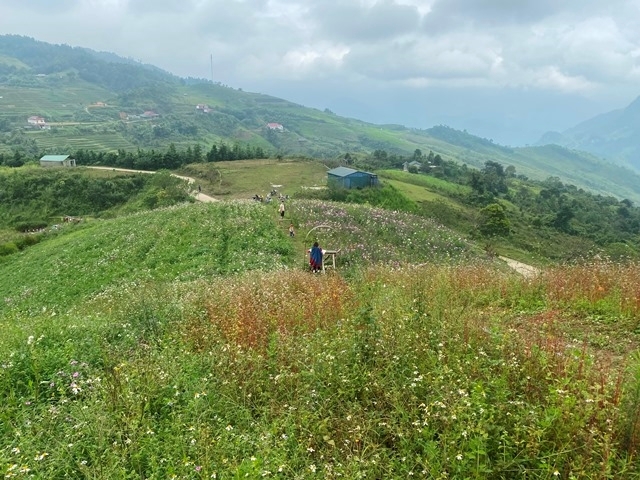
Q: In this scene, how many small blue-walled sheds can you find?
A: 1